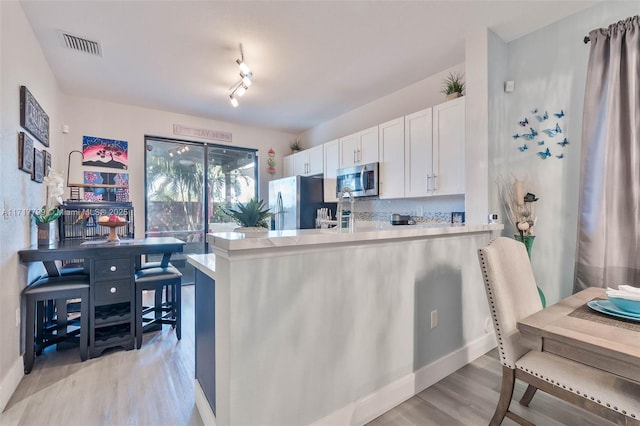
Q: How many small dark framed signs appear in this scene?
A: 3